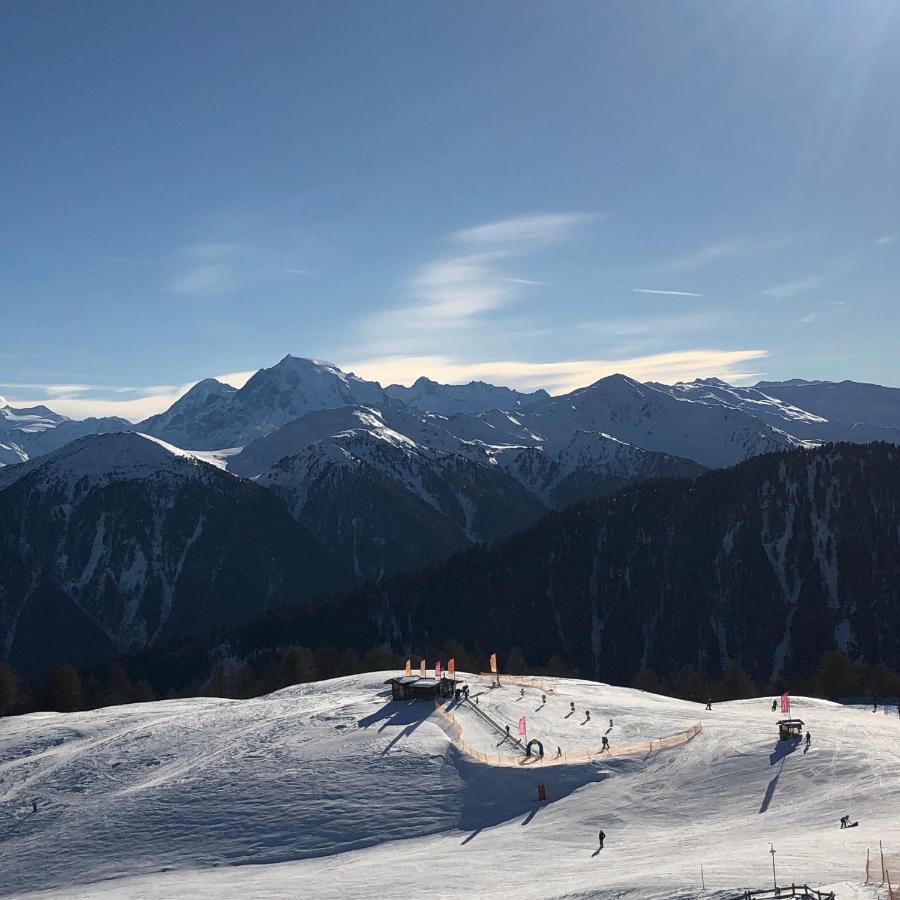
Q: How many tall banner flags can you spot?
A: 7